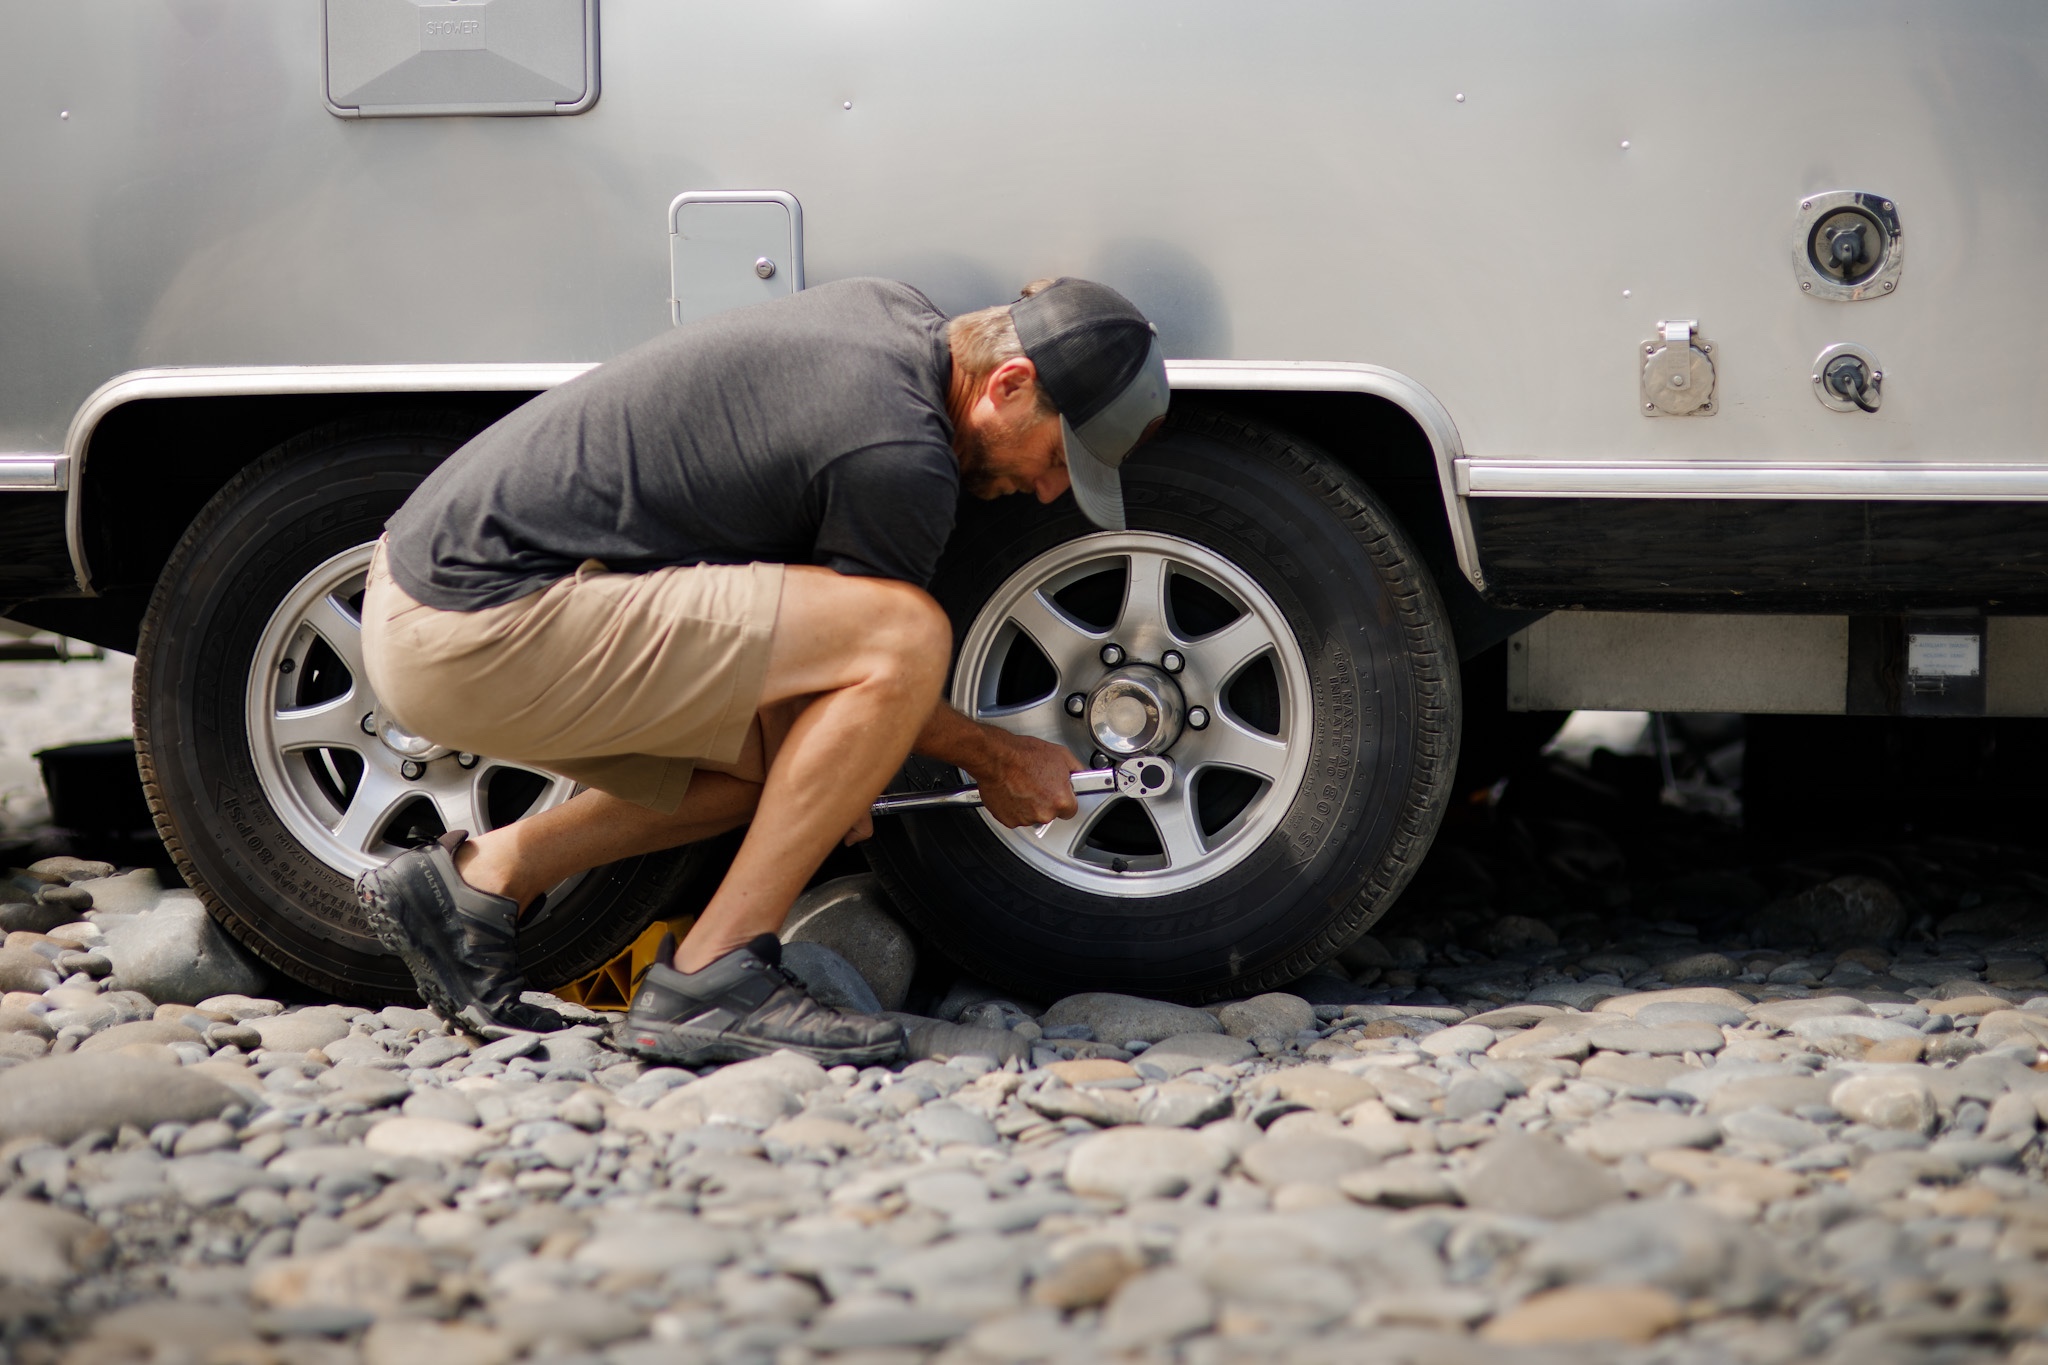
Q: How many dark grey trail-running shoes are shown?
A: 2